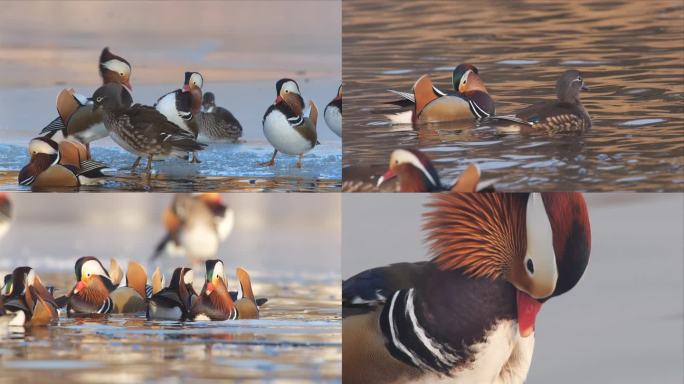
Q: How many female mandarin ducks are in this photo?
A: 3